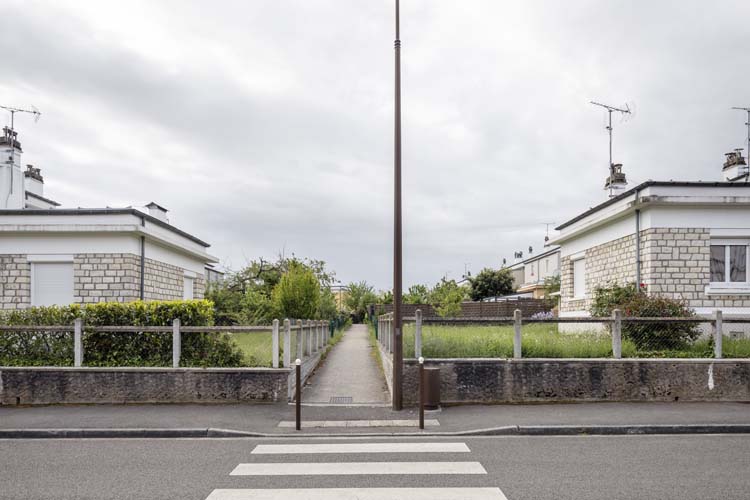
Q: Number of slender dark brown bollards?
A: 2